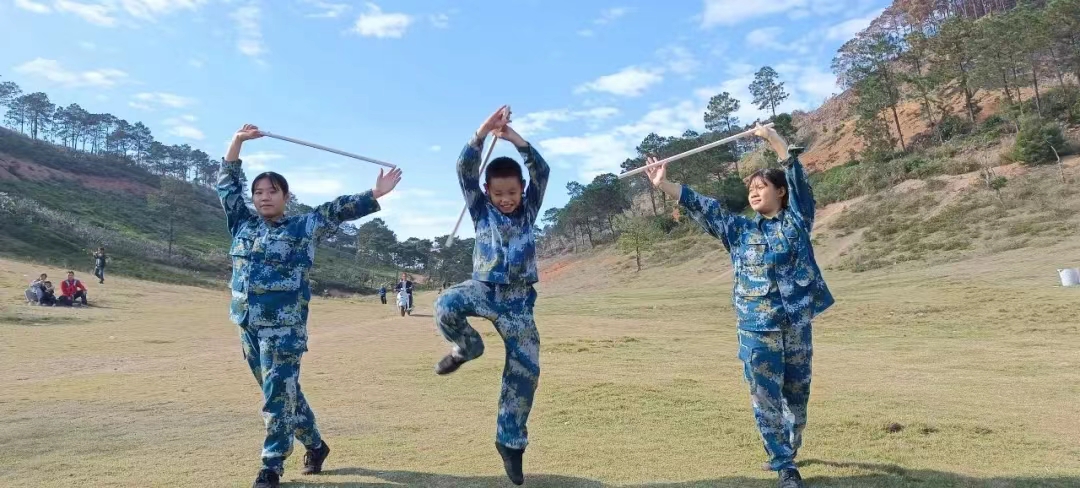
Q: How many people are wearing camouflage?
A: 3